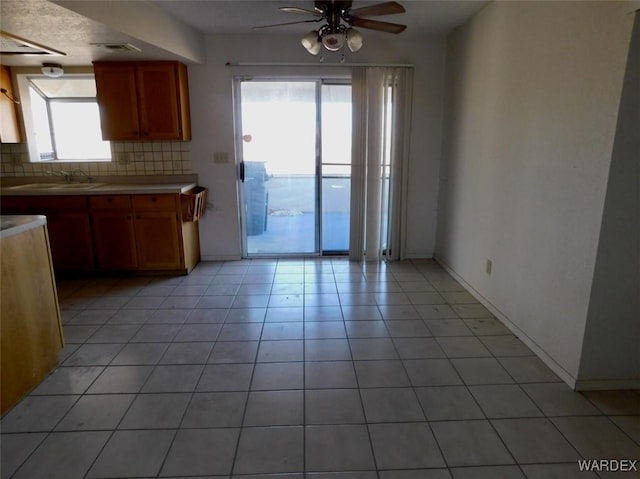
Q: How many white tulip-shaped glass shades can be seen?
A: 3